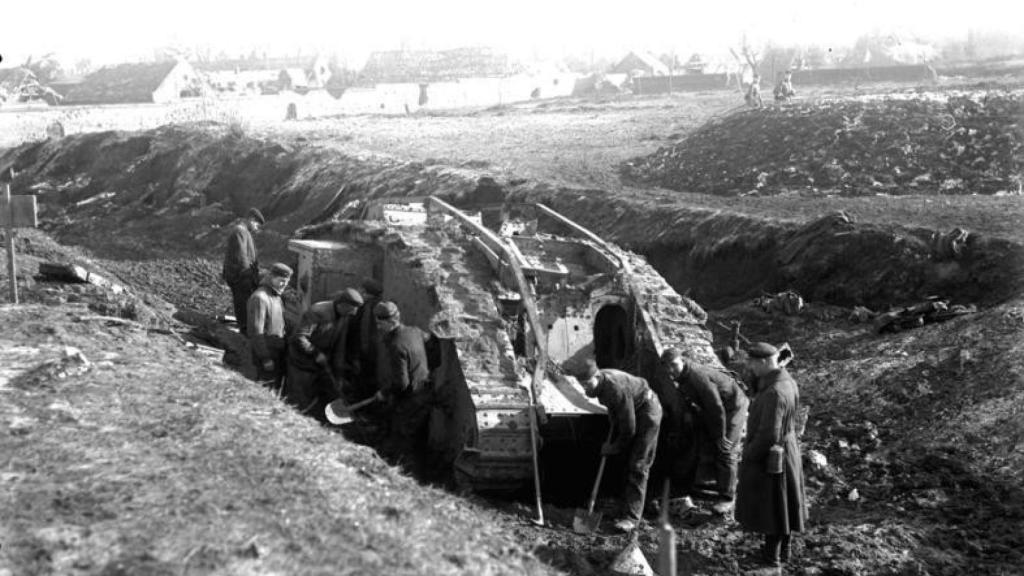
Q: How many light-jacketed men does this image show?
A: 1